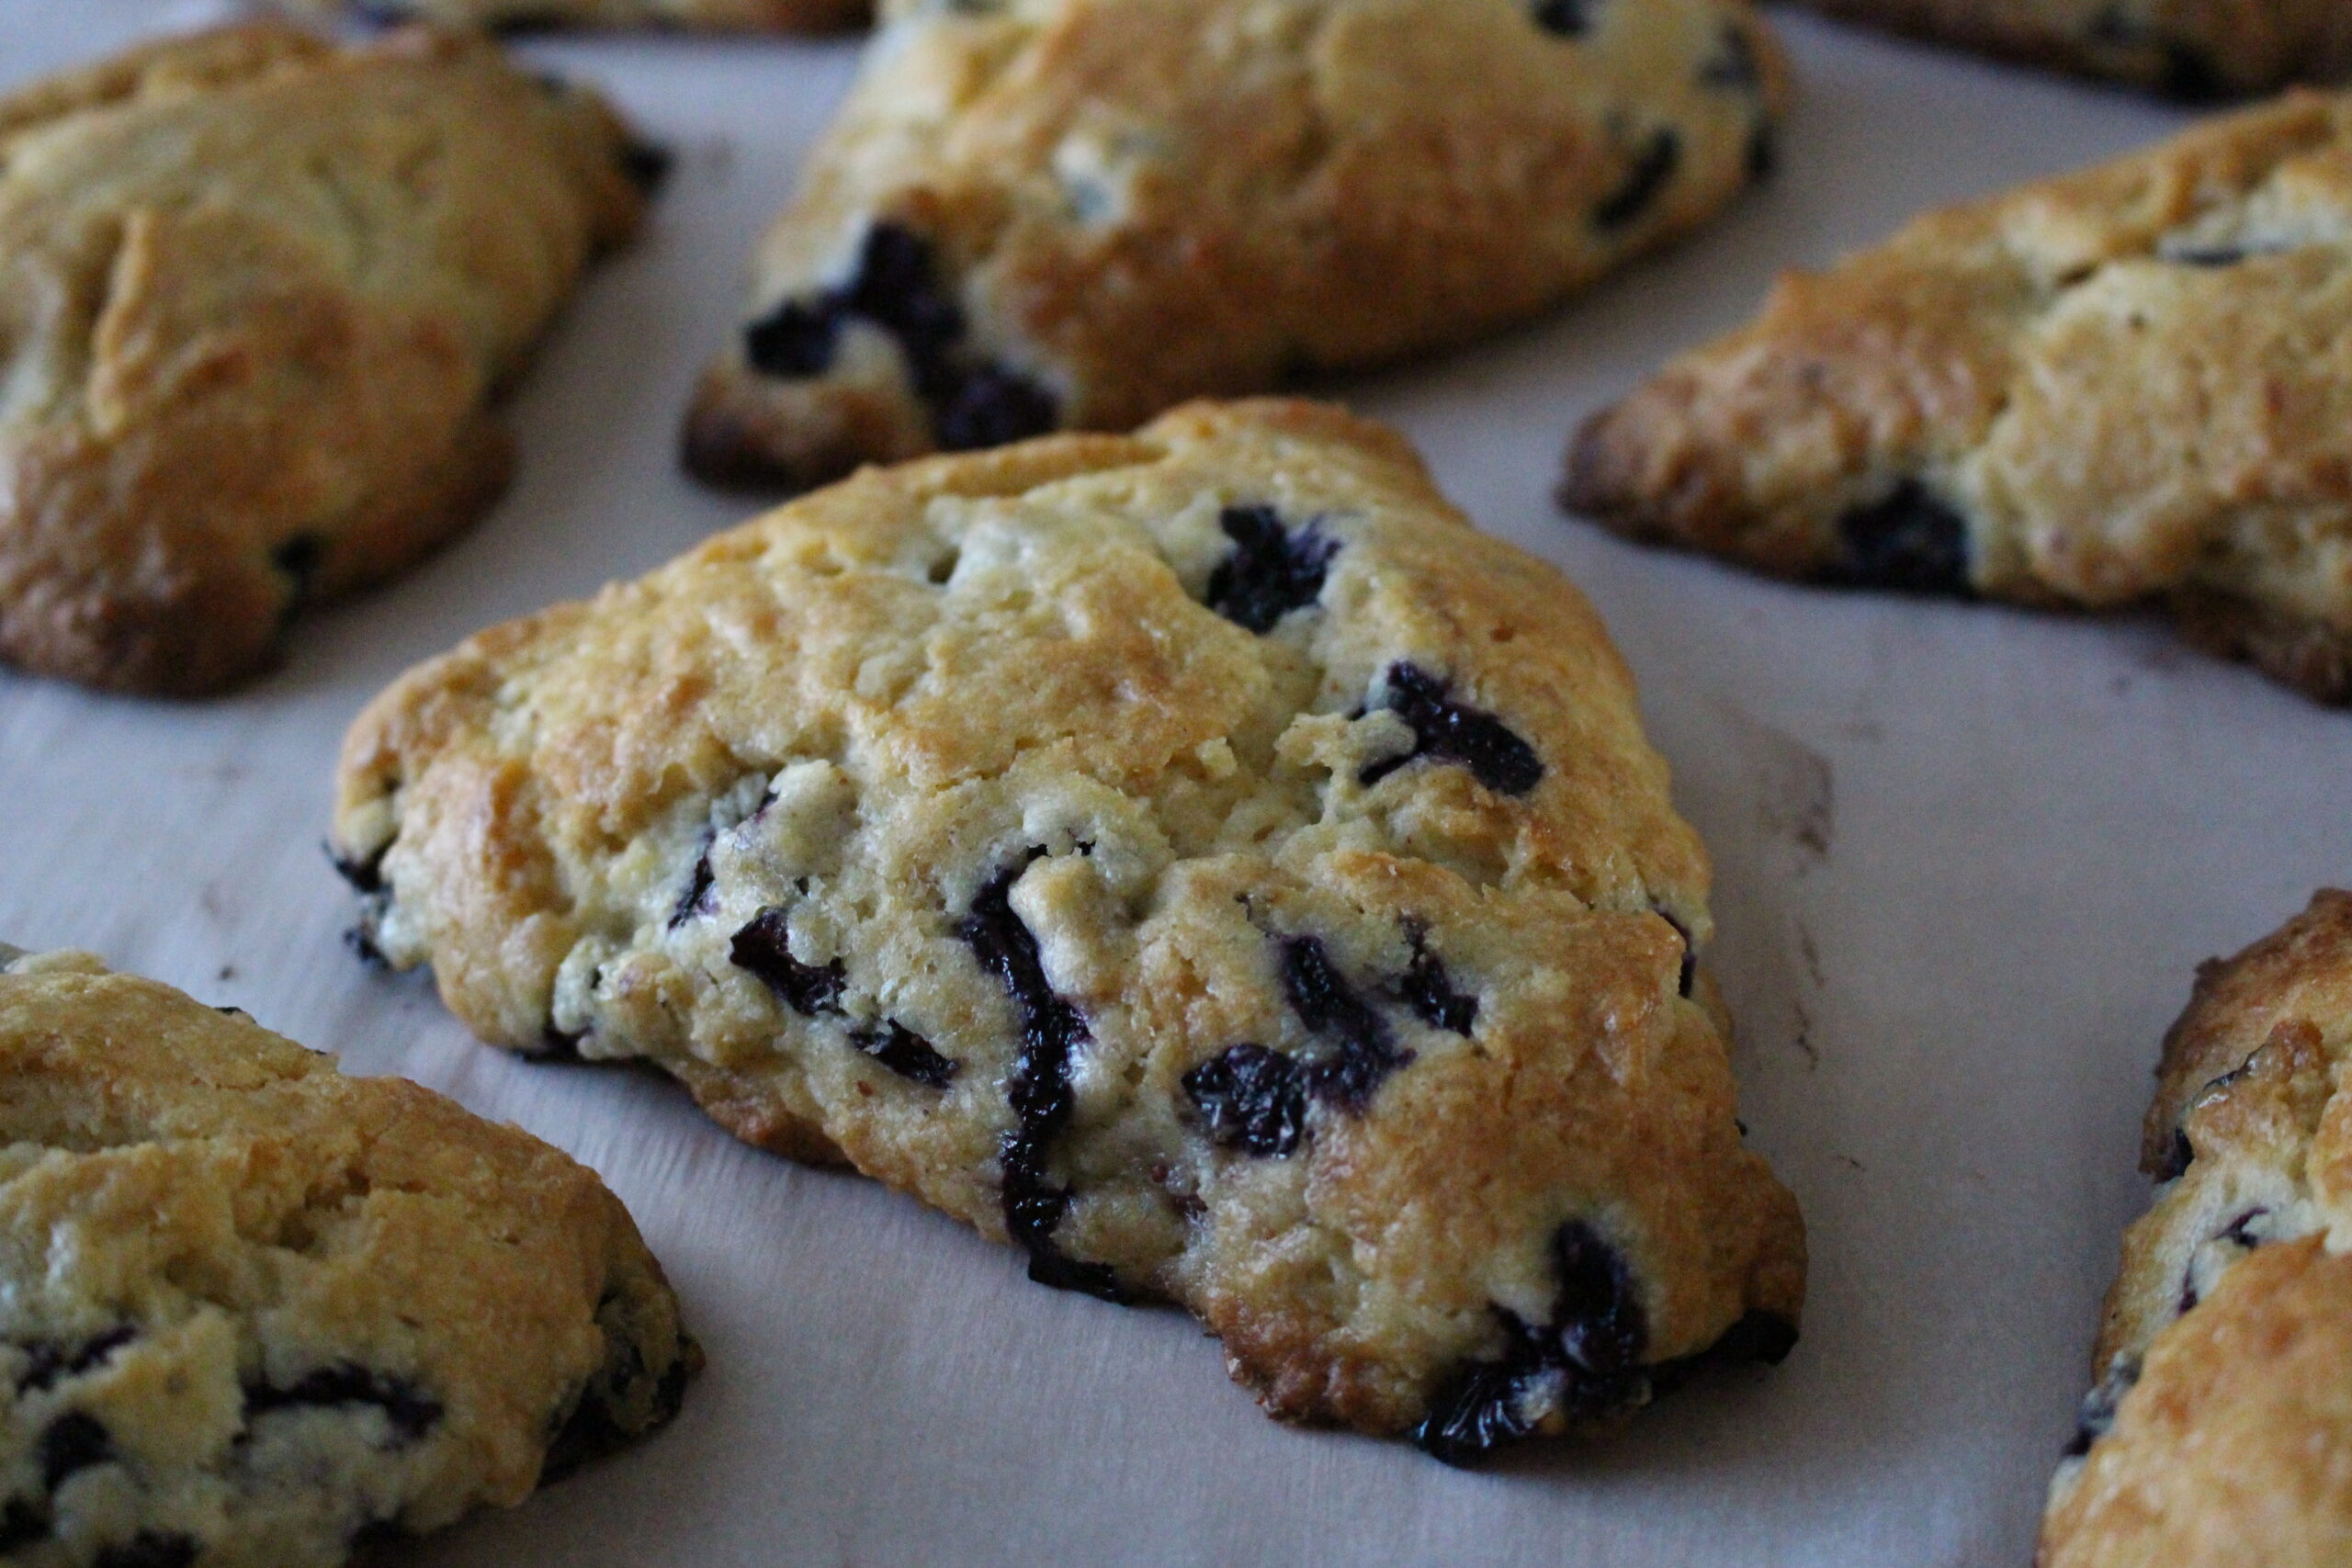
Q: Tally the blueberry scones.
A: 8